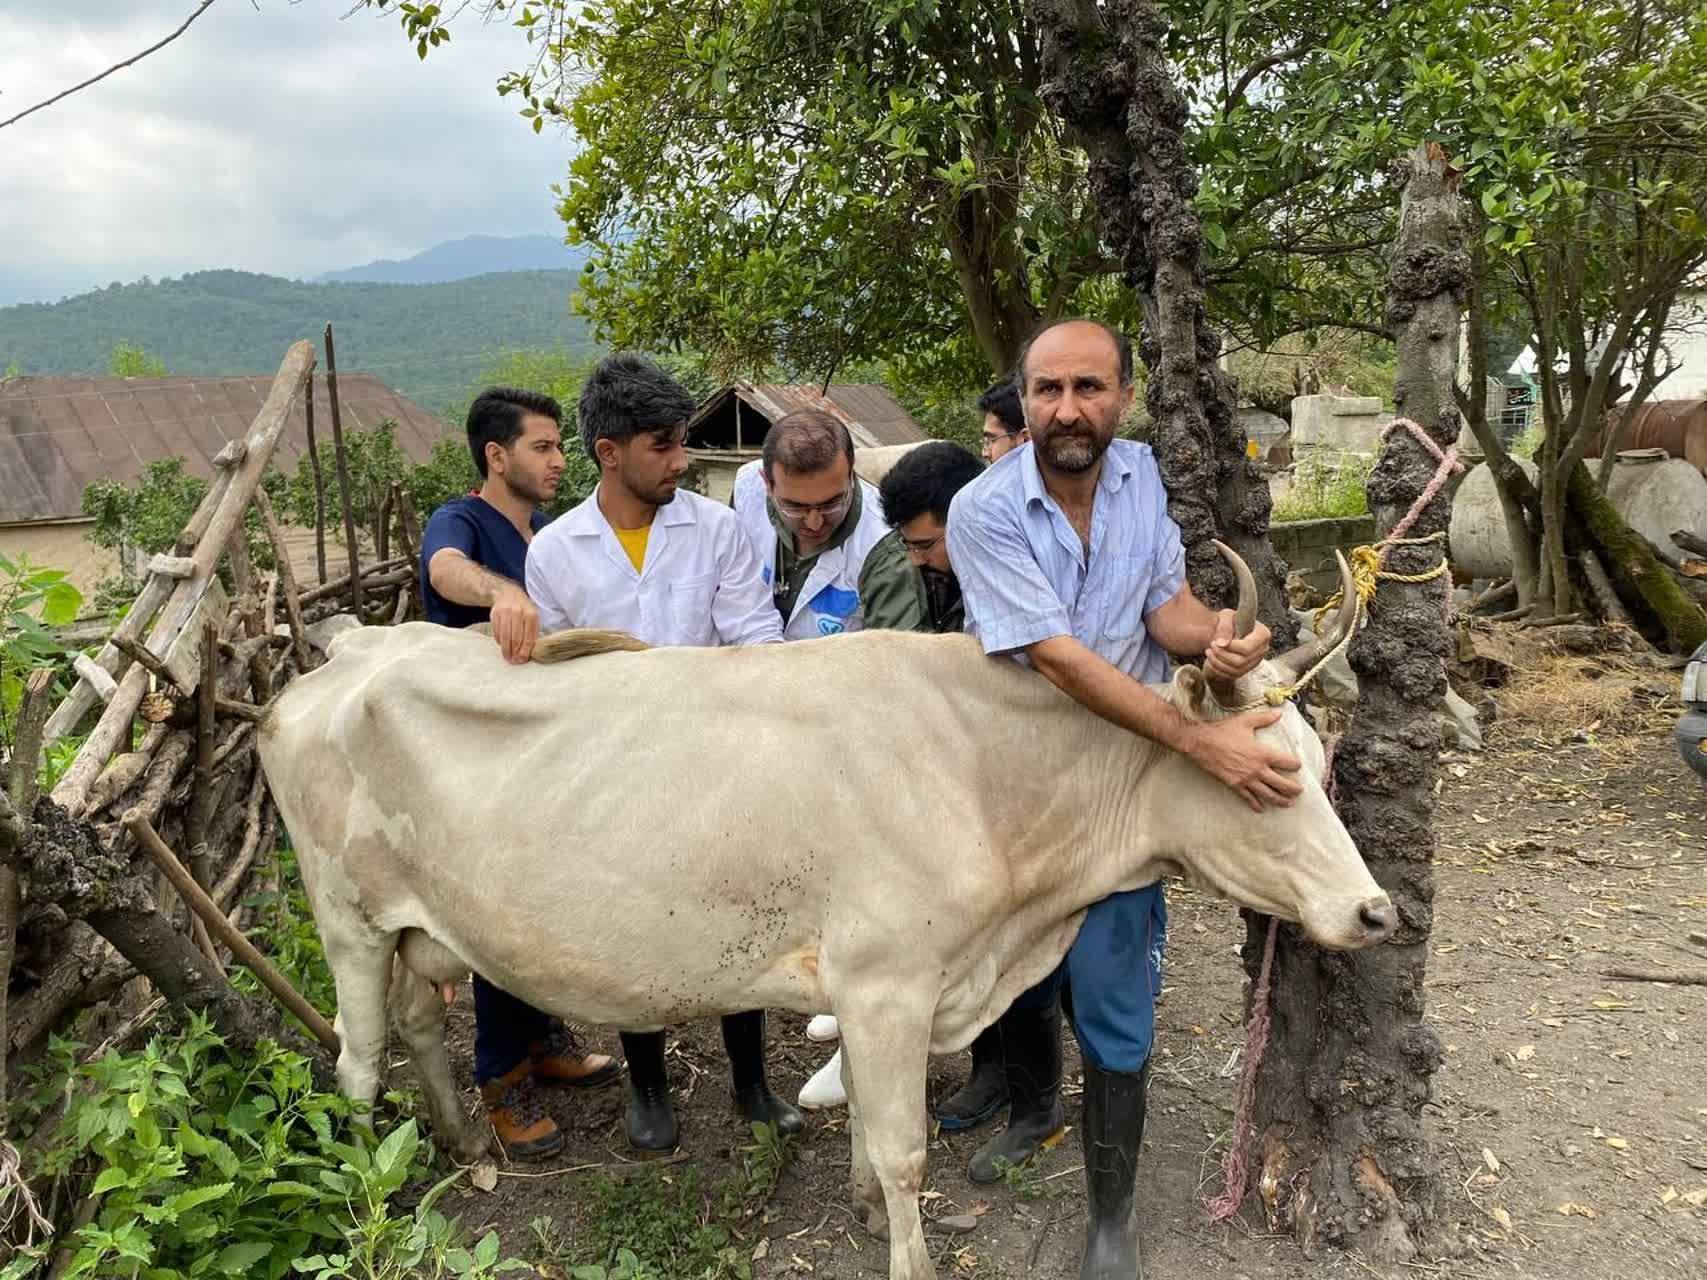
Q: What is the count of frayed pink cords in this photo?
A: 1